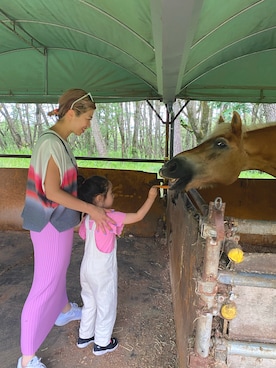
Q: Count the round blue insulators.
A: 0